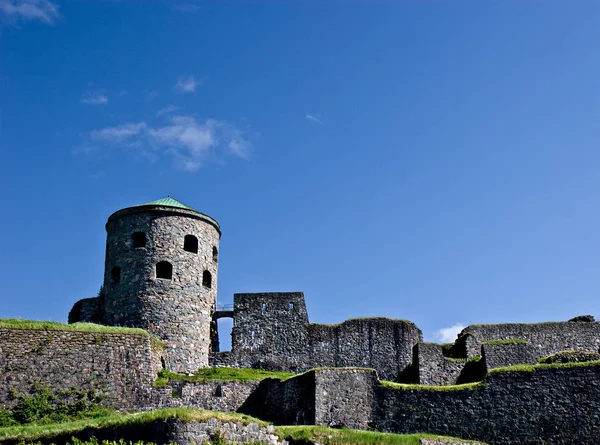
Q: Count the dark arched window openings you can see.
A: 6